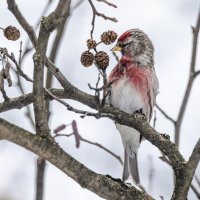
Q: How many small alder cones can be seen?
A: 5